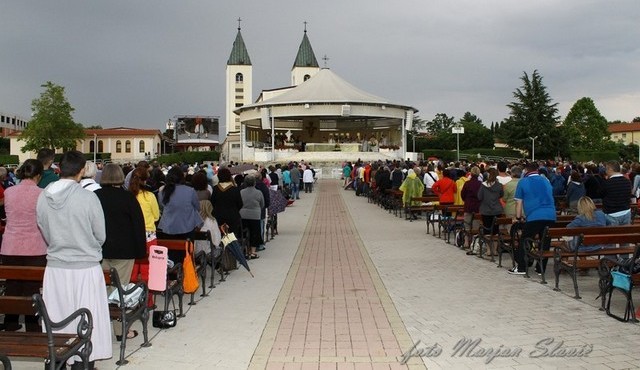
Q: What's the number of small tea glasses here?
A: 0